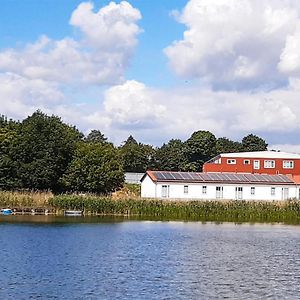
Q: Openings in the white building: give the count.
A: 8